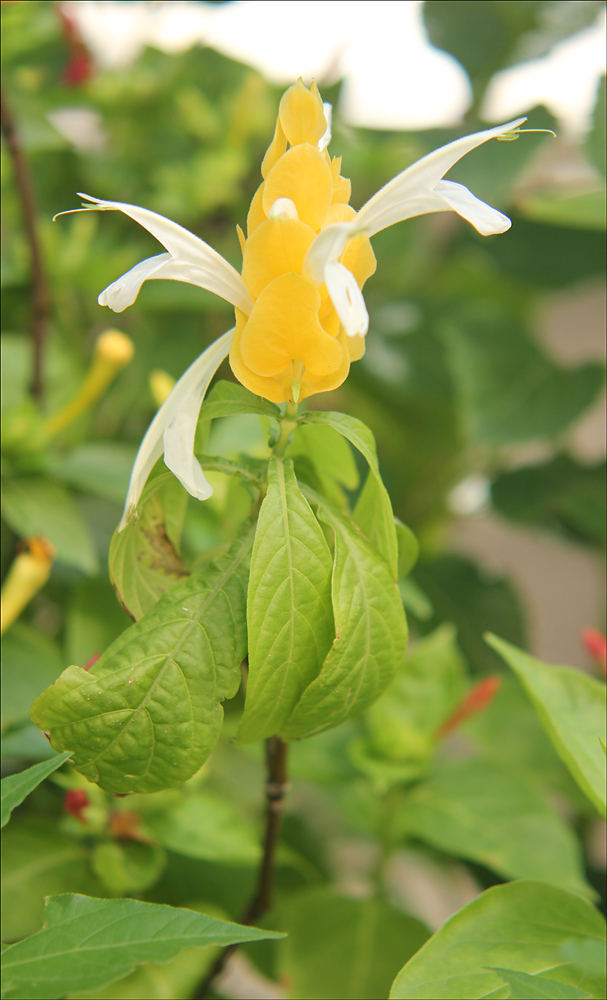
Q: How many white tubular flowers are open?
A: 4